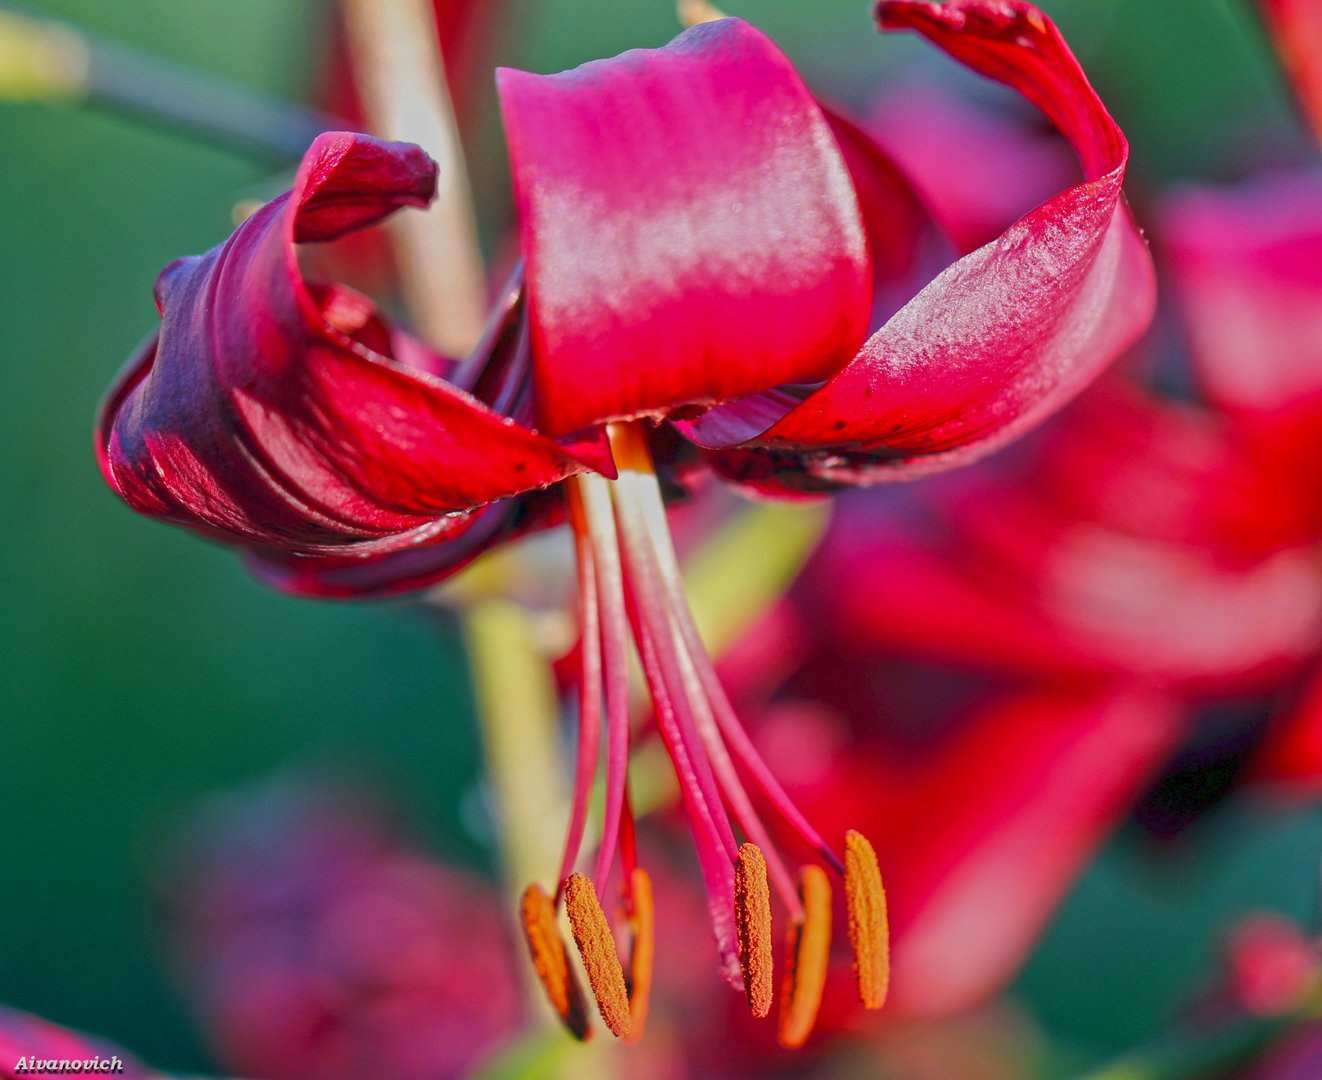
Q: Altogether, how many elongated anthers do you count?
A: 6